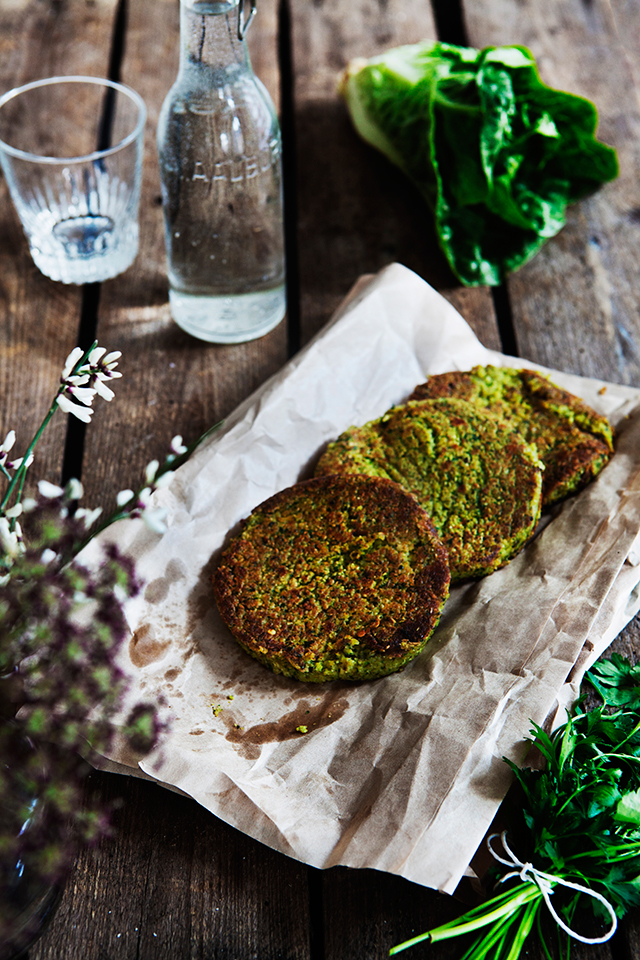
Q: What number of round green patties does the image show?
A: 3